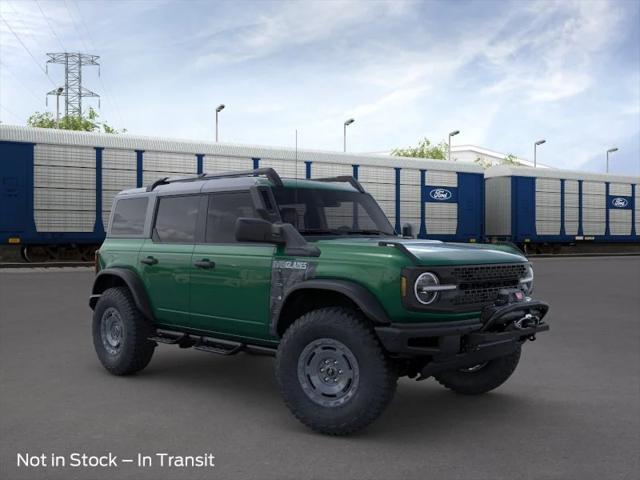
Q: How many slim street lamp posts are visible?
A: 6